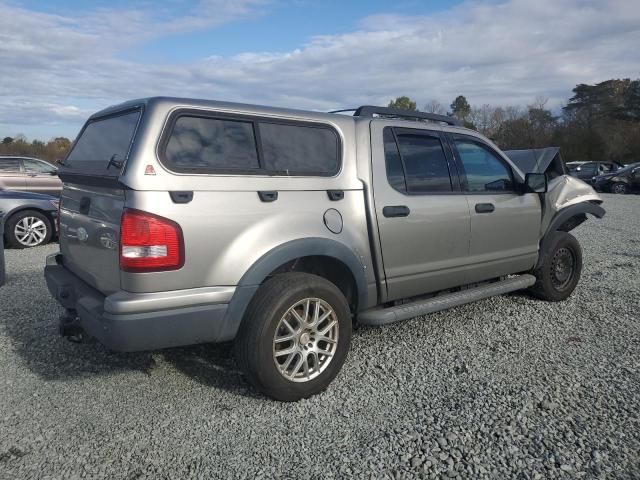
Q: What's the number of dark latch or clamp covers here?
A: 3